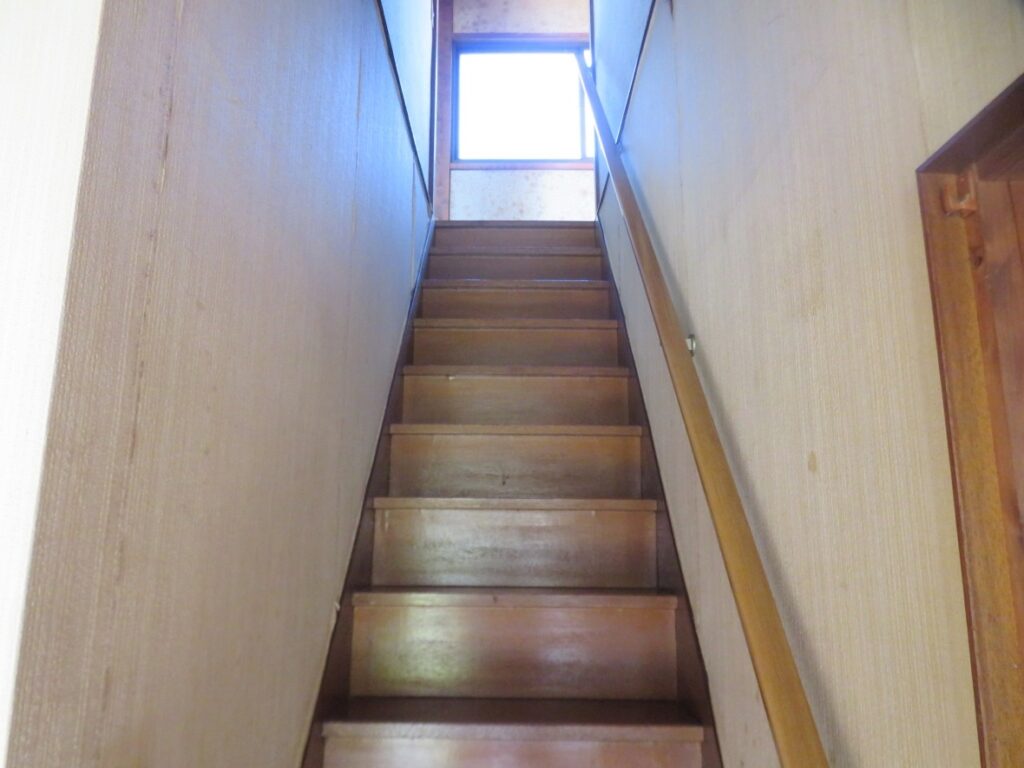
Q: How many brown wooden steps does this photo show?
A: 9